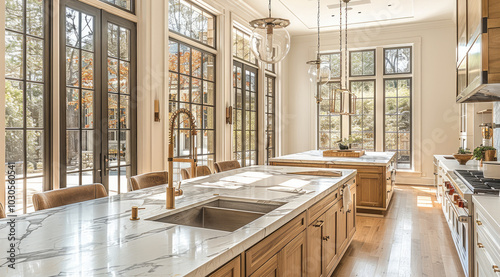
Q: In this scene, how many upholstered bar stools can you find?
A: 4